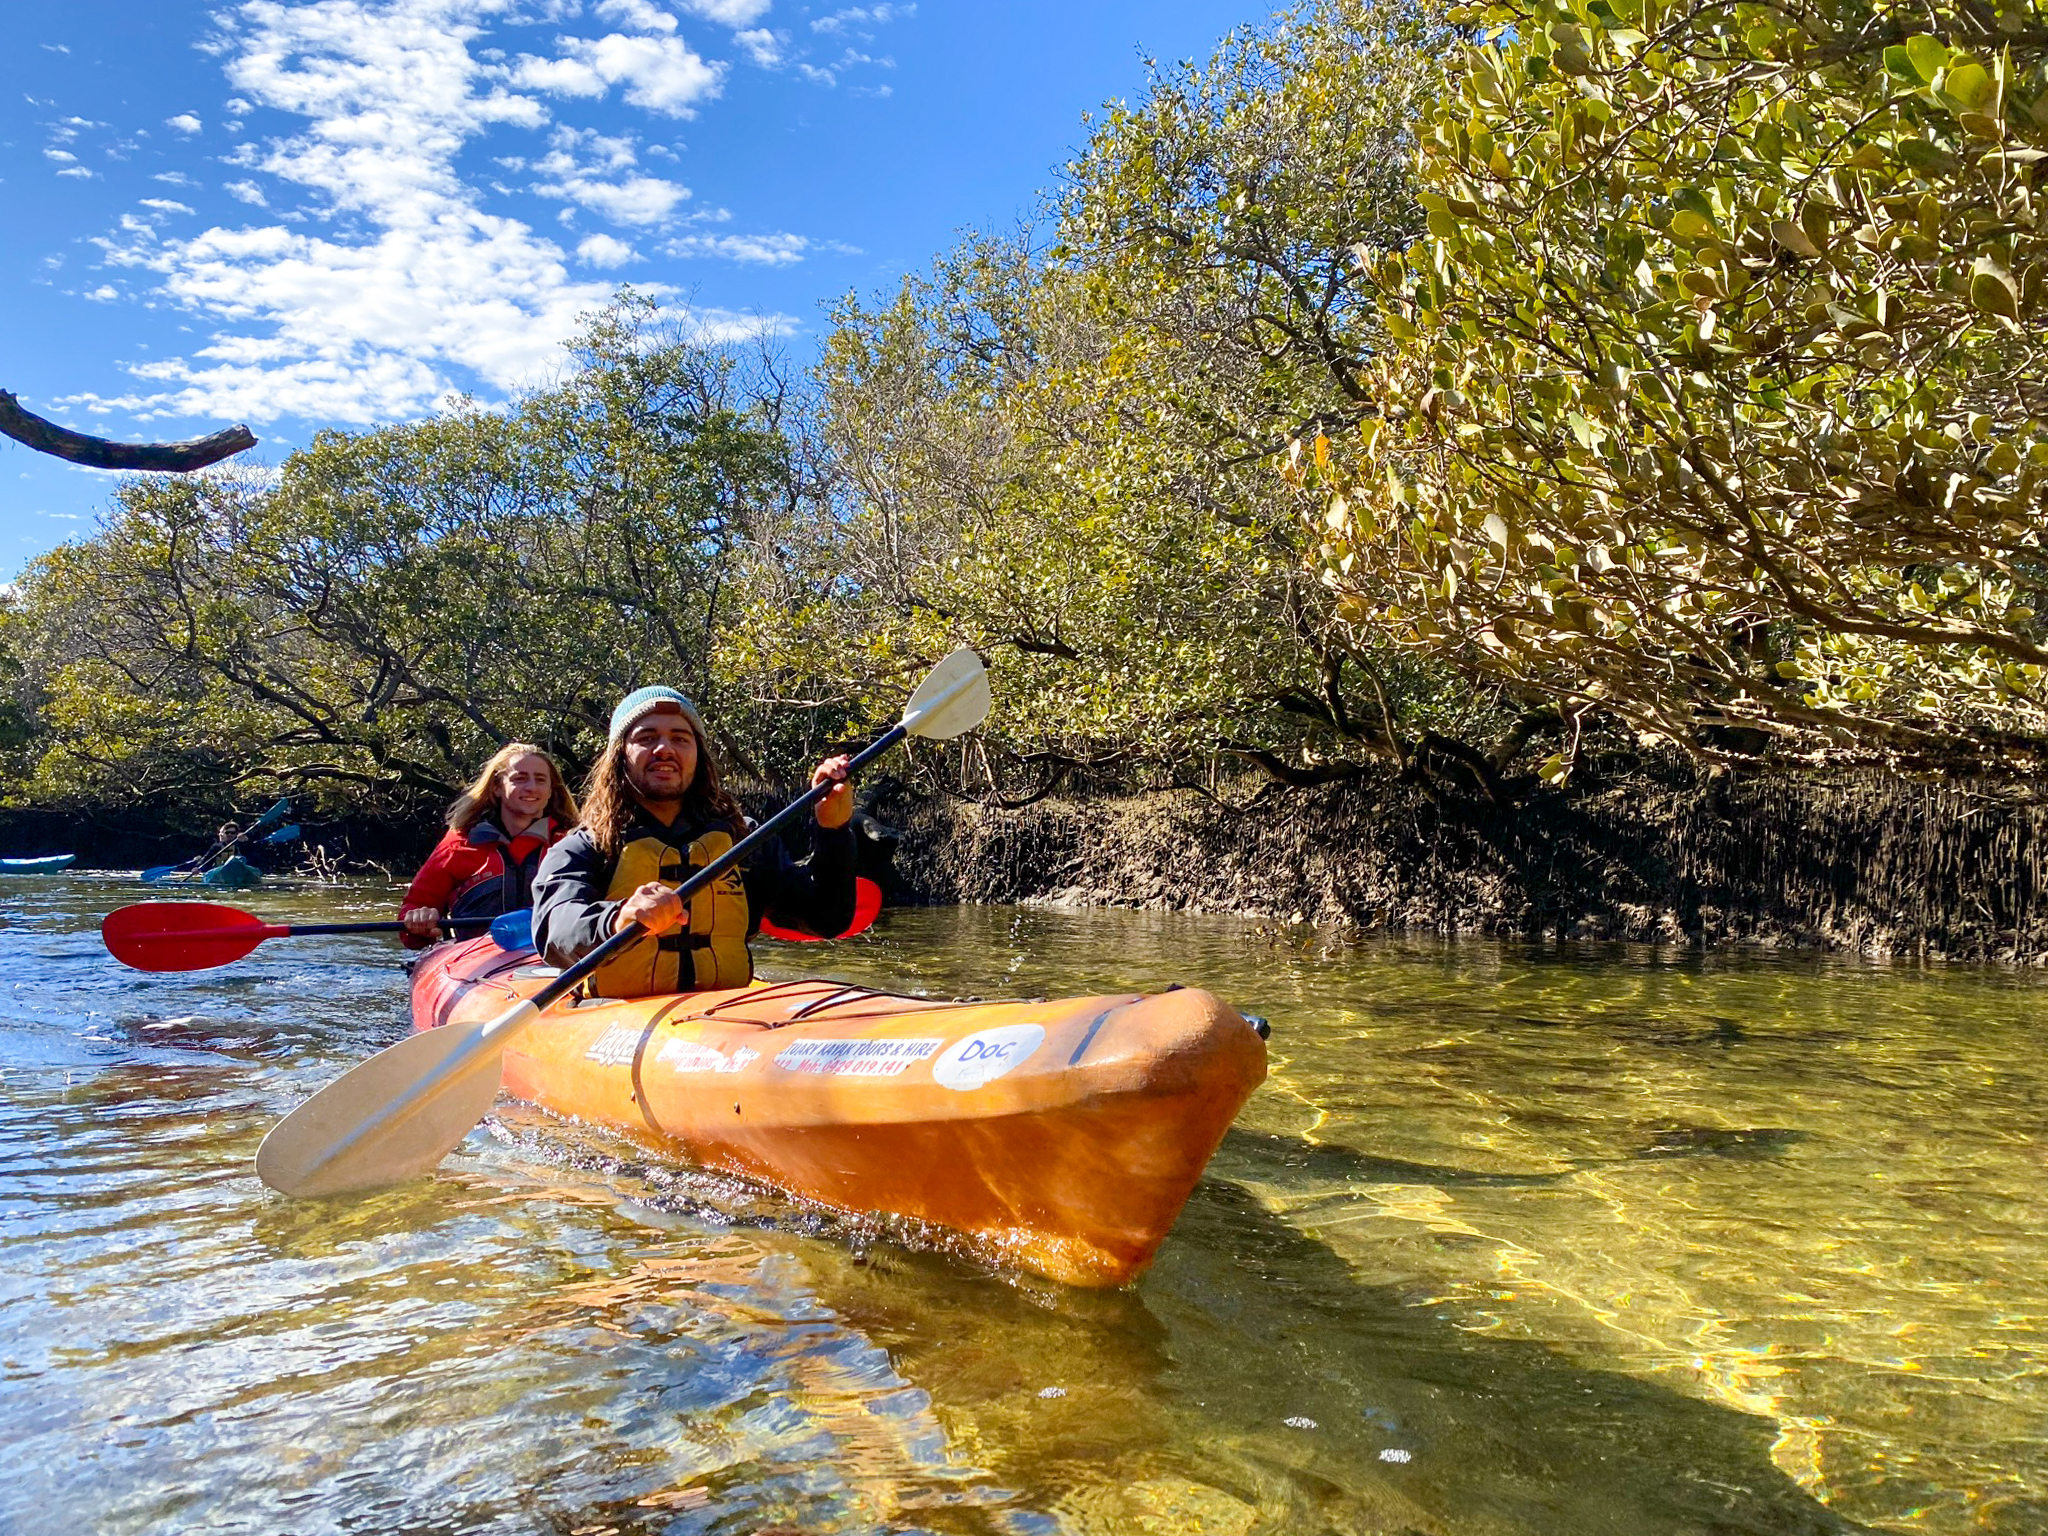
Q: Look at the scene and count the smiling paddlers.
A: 2